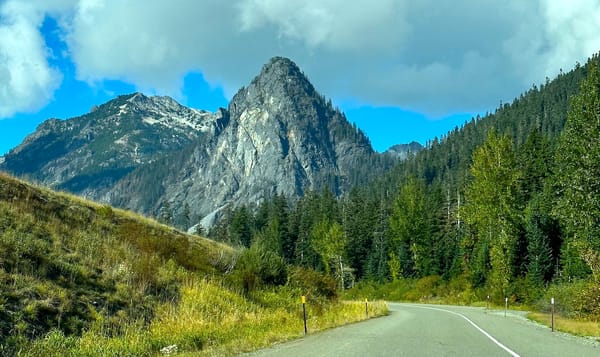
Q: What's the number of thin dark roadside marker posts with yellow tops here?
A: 2